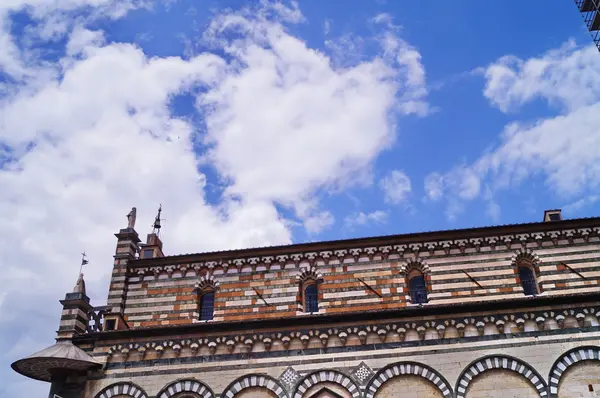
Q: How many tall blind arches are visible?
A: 7